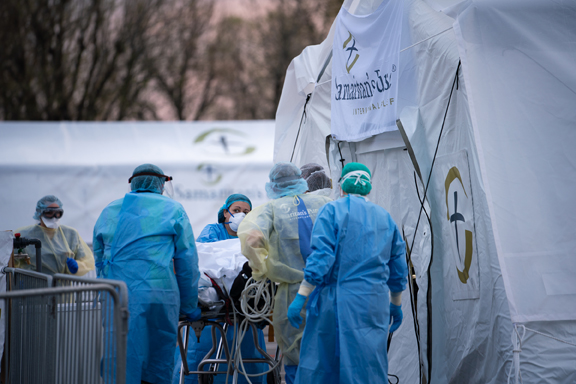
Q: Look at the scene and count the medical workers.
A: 6